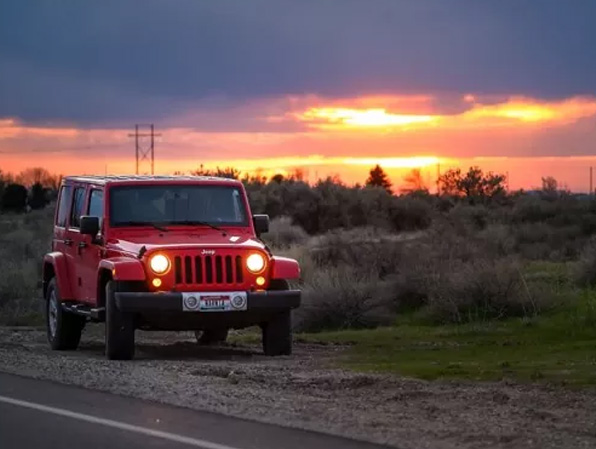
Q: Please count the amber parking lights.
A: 2